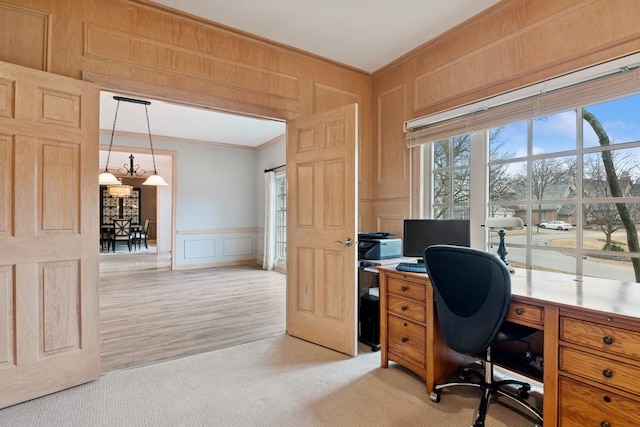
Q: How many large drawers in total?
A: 2